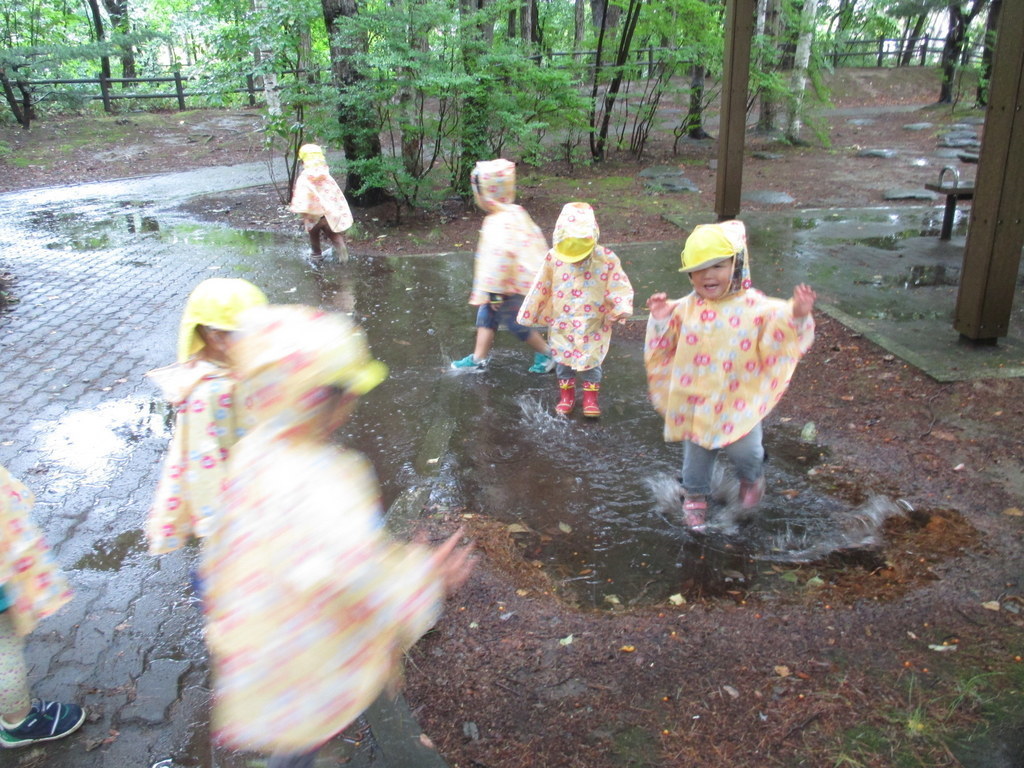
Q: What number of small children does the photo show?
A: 7